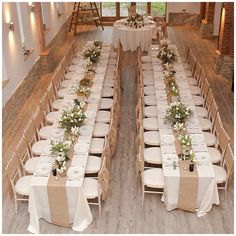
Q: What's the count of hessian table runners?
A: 2